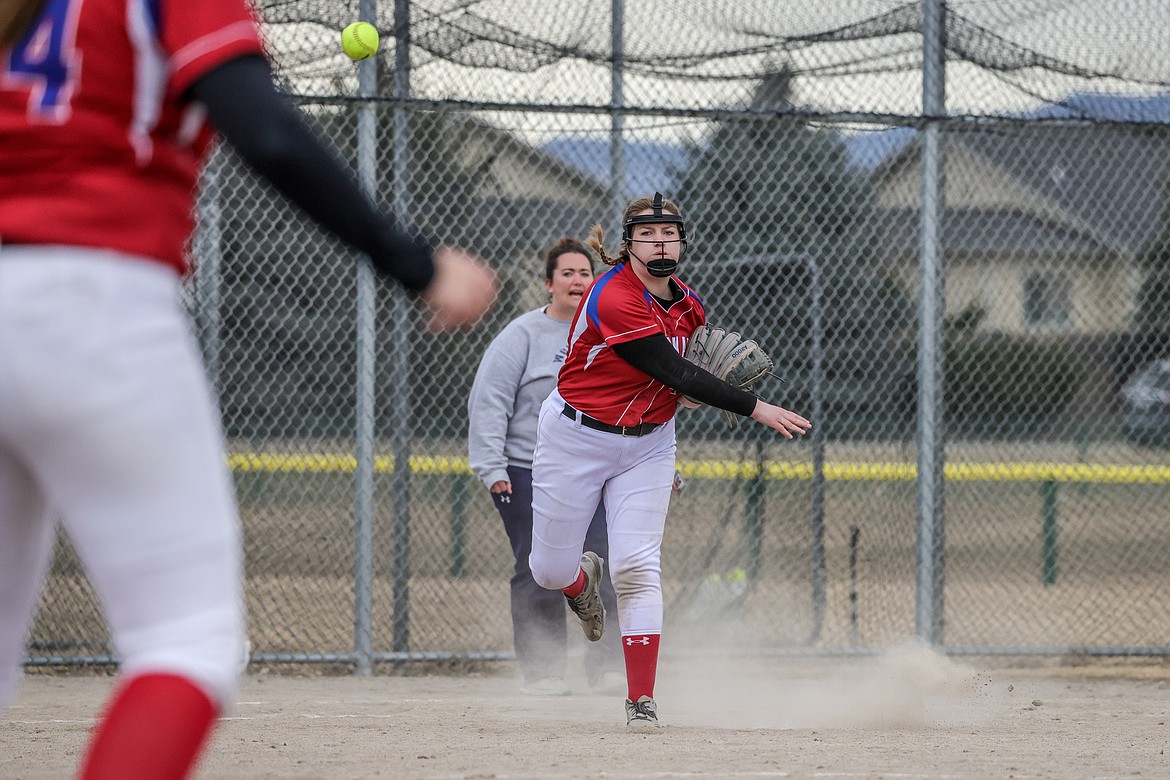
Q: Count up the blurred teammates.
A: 1